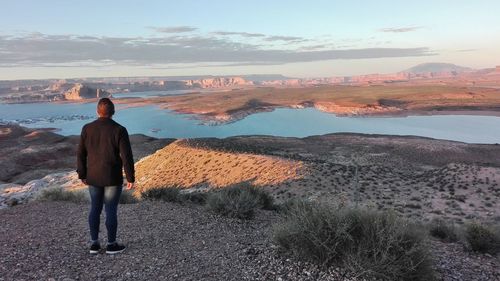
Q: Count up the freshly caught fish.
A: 0